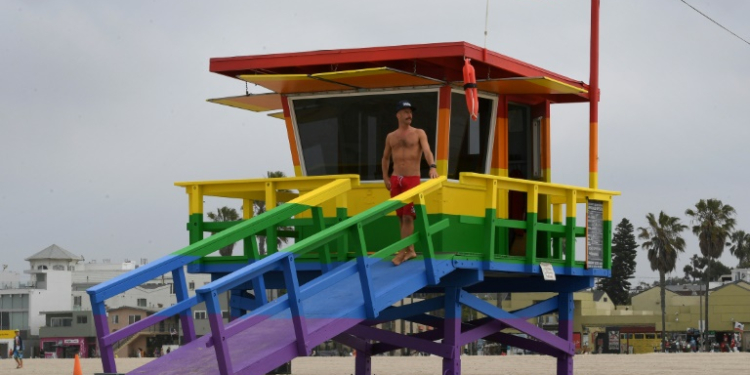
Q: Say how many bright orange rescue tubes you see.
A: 1